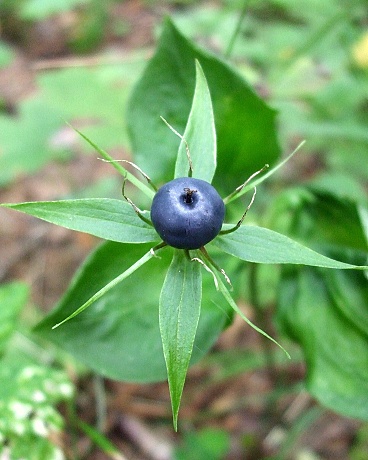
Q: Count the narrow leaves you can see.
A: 4